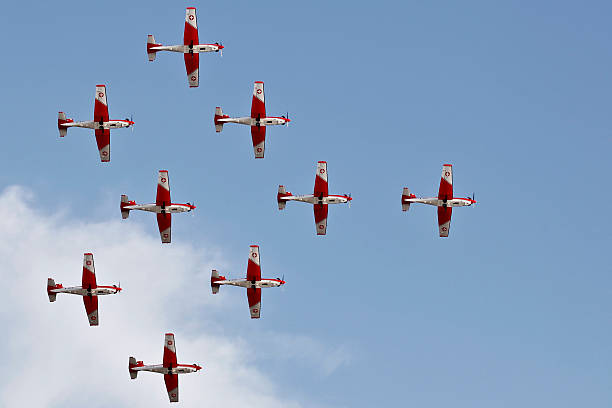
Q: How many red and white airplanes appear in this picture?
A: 9